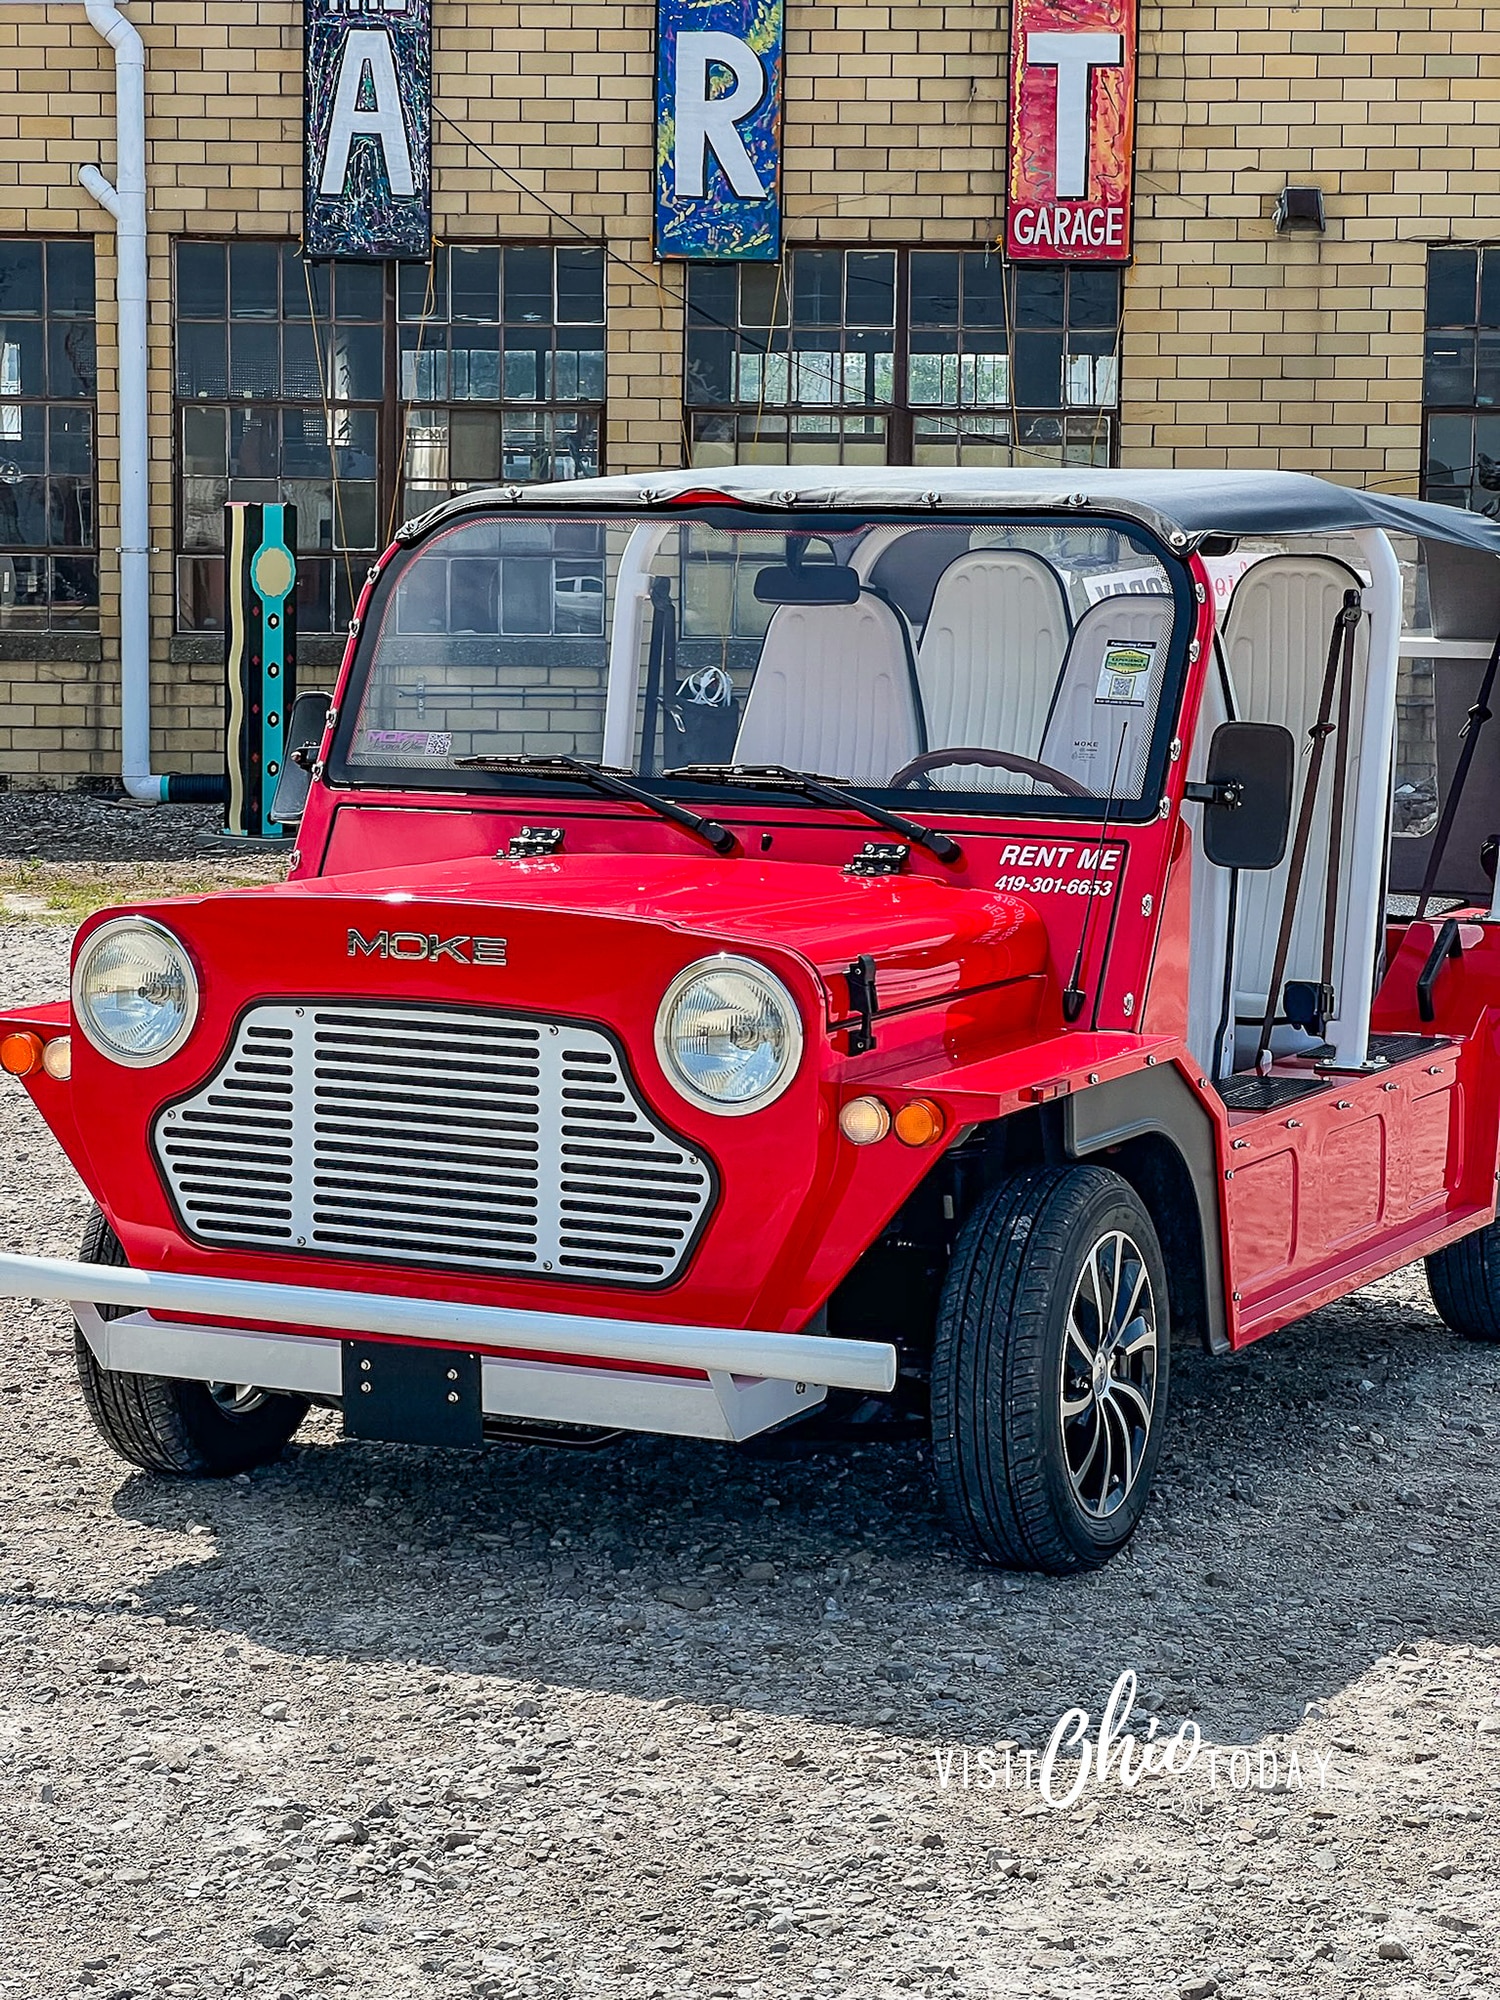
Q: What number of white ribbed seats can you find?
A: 4